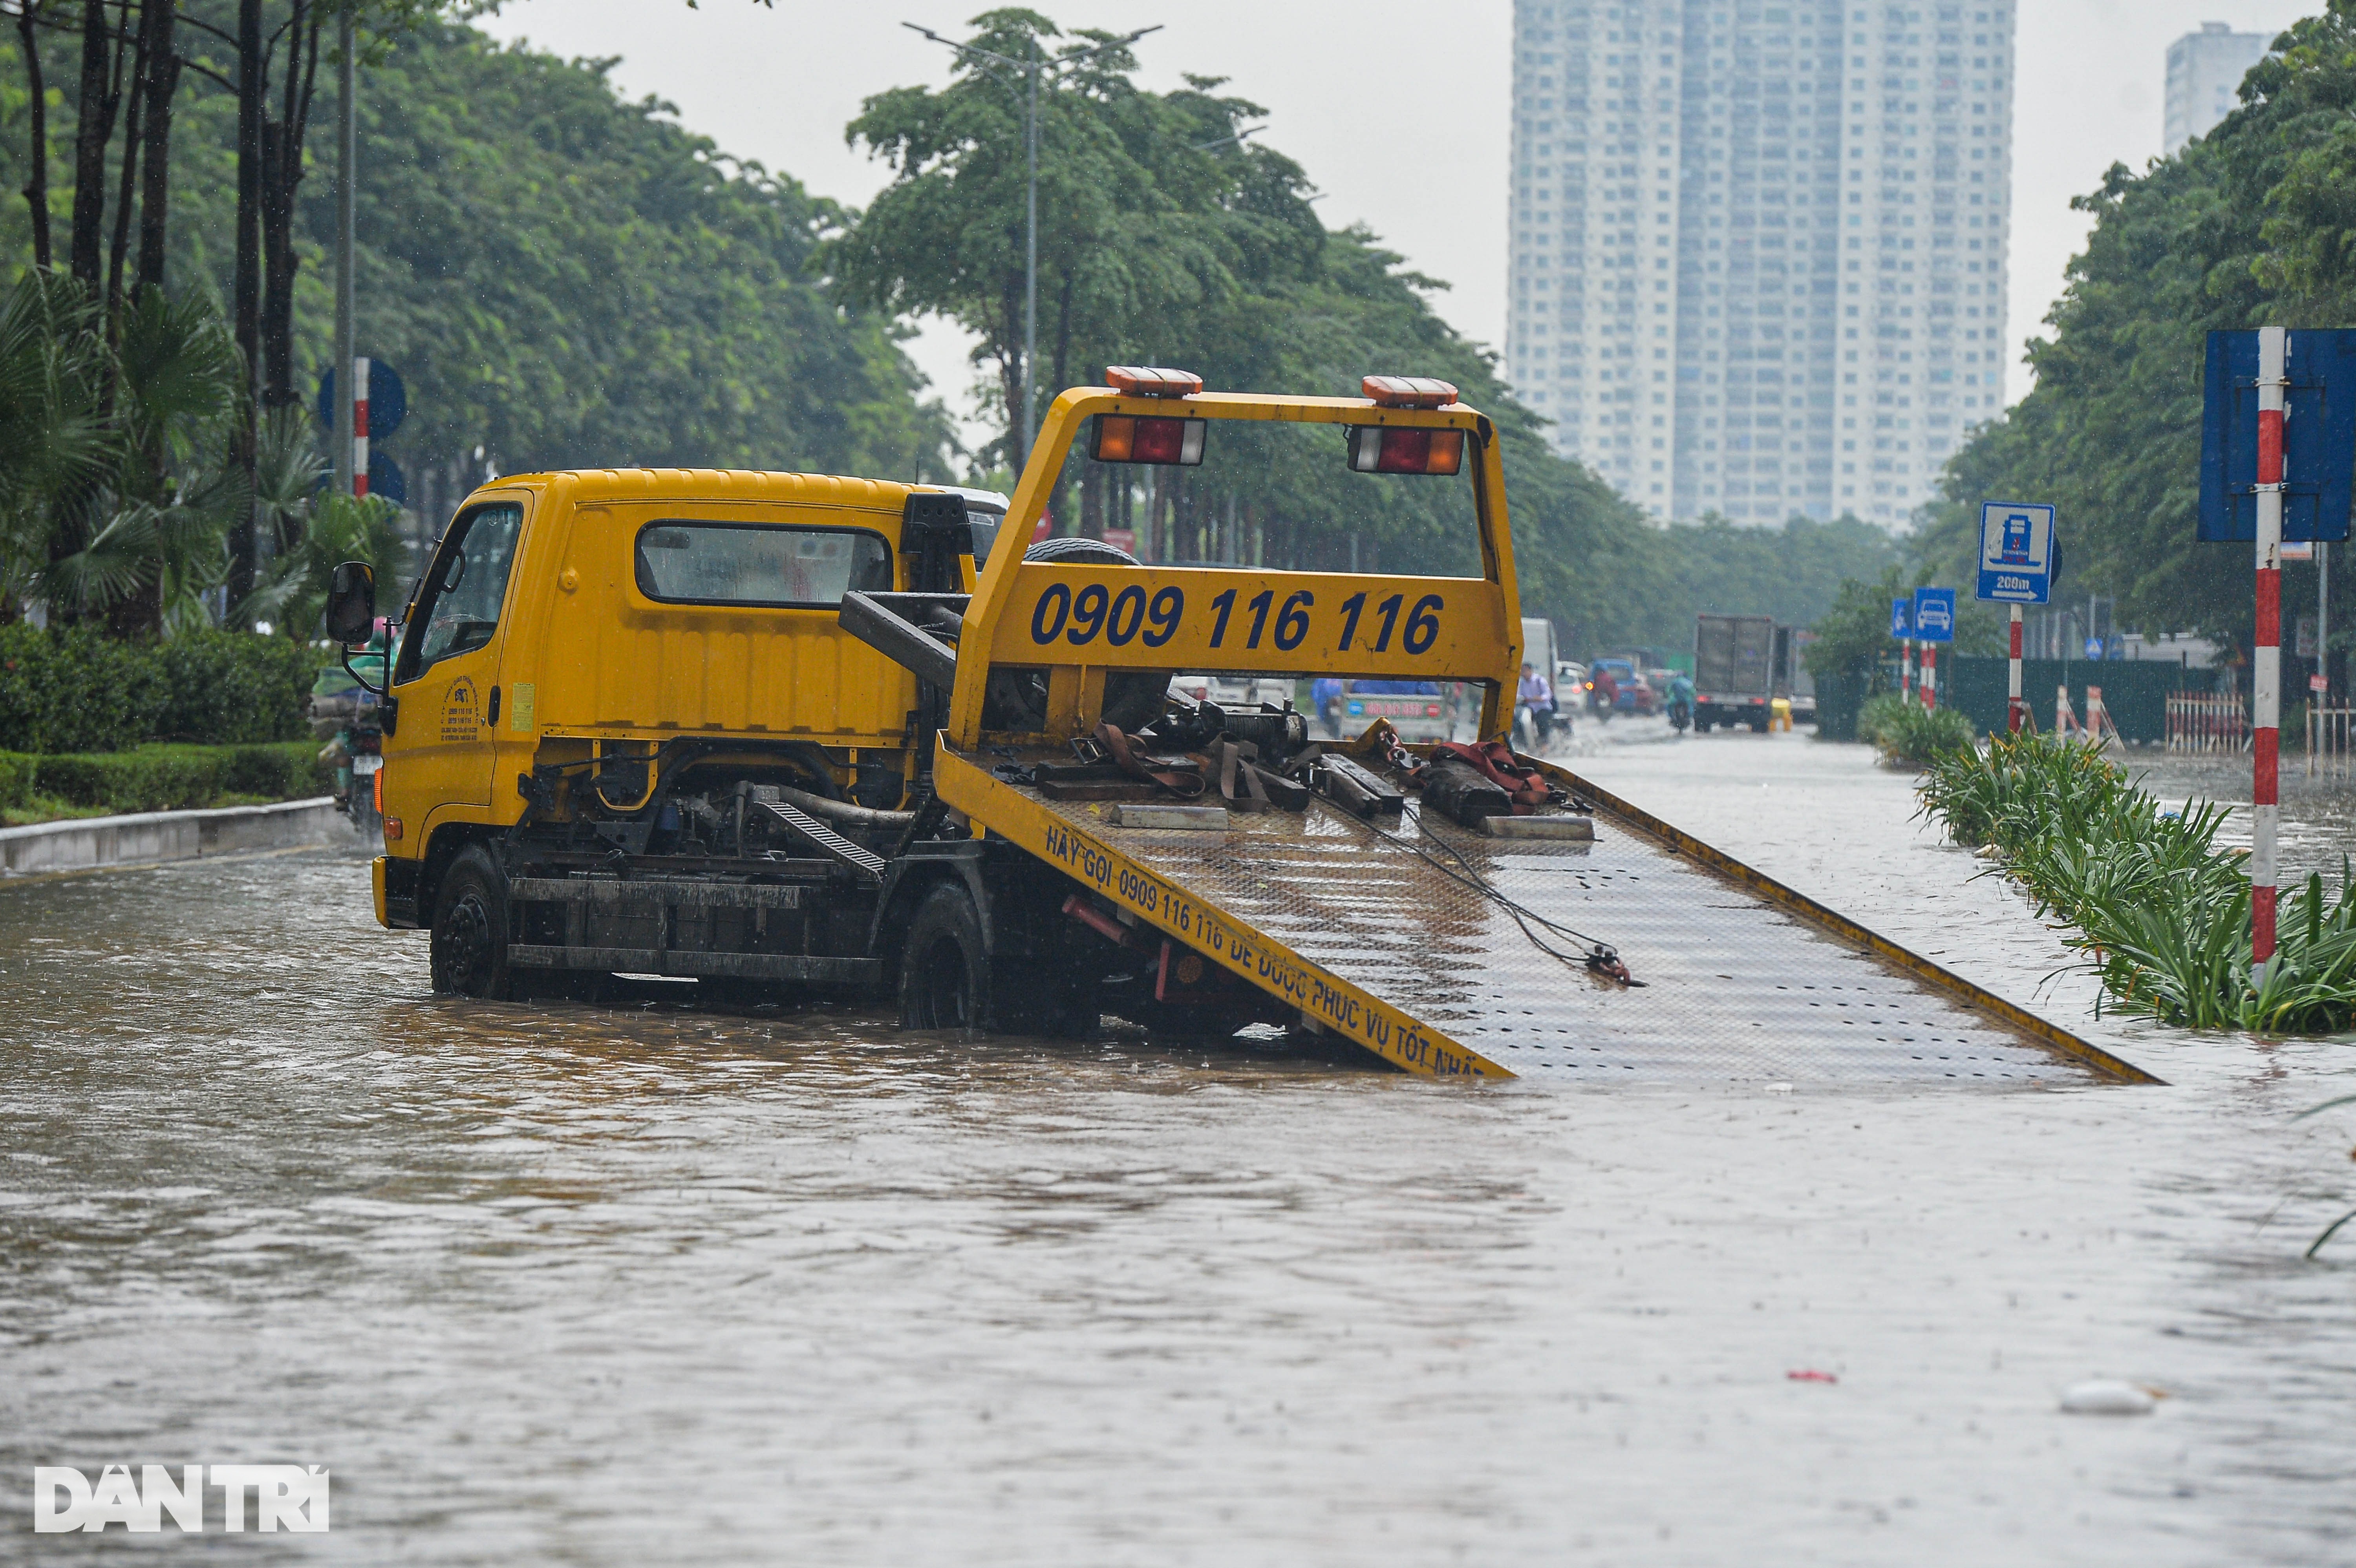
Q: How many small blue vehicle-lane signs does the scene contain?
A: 2